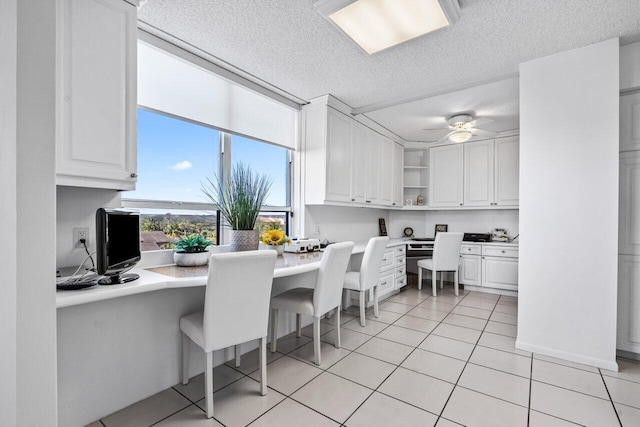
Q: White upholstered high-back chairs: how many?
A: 4